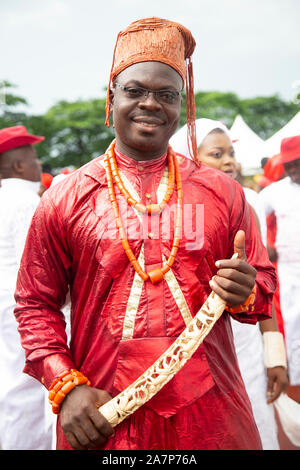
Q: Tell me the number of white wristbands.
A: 1